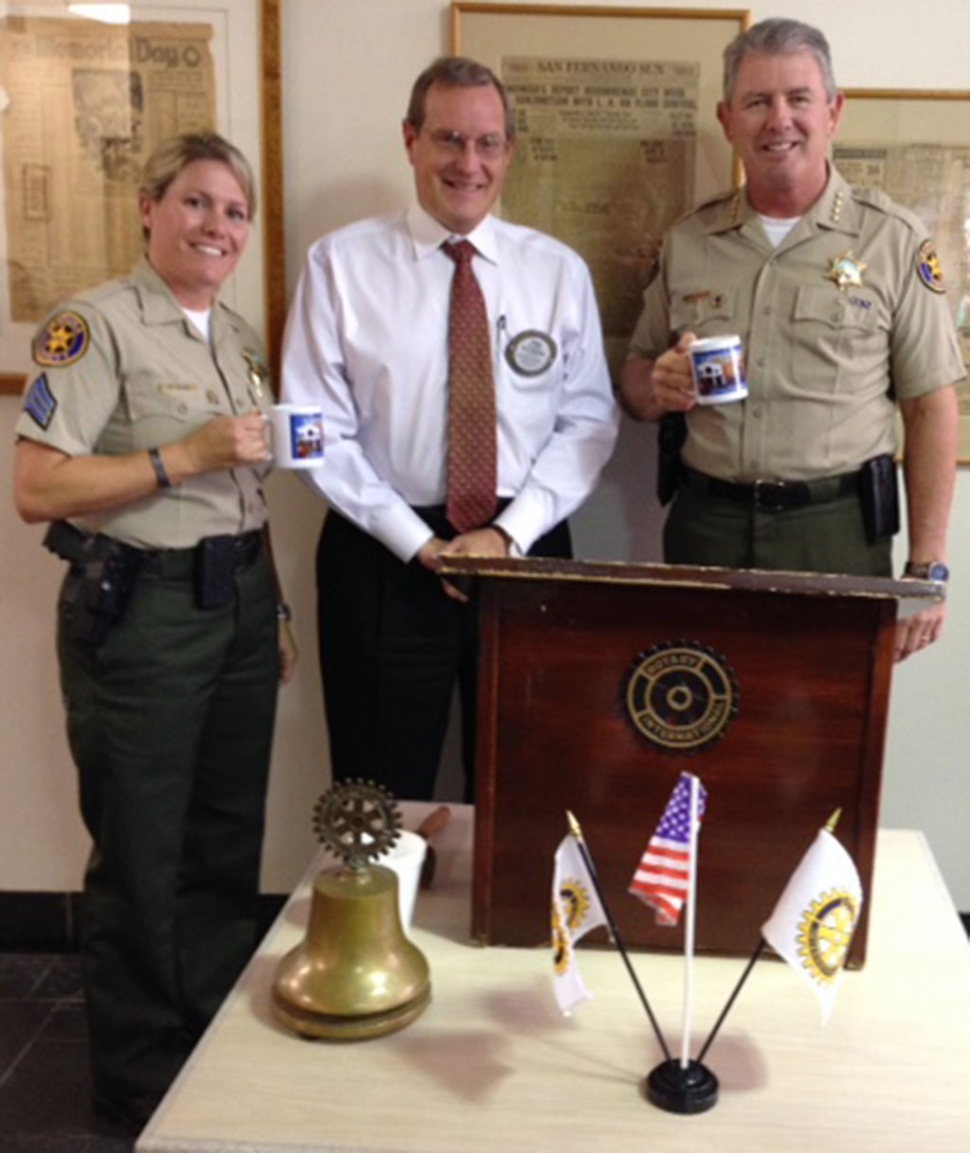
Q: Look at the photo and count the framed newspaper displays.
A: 3